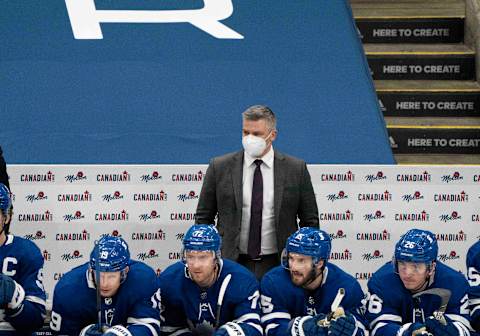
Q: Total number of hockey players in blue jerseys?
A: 6